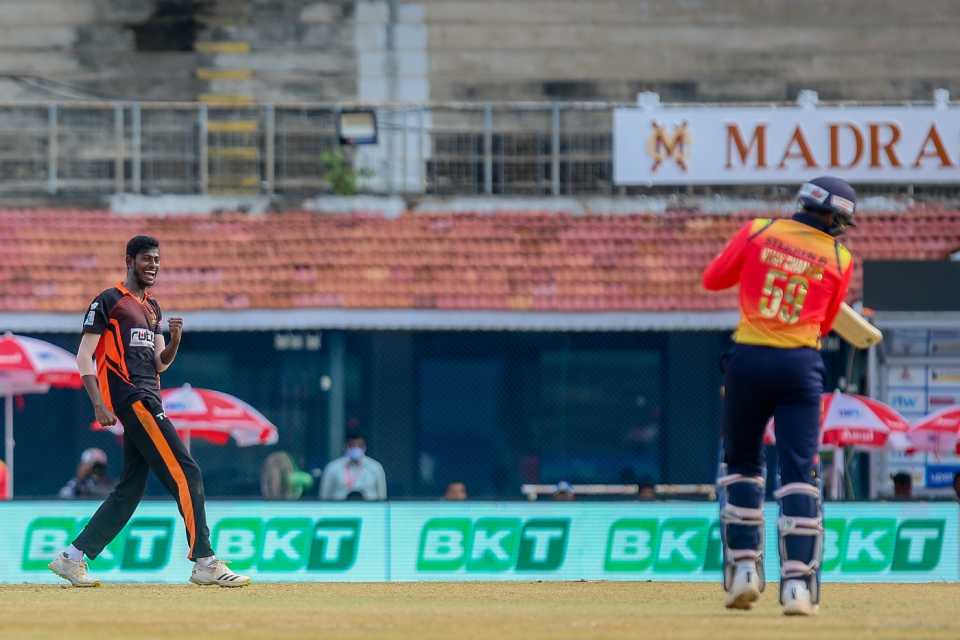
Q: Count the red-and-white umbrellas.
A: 4